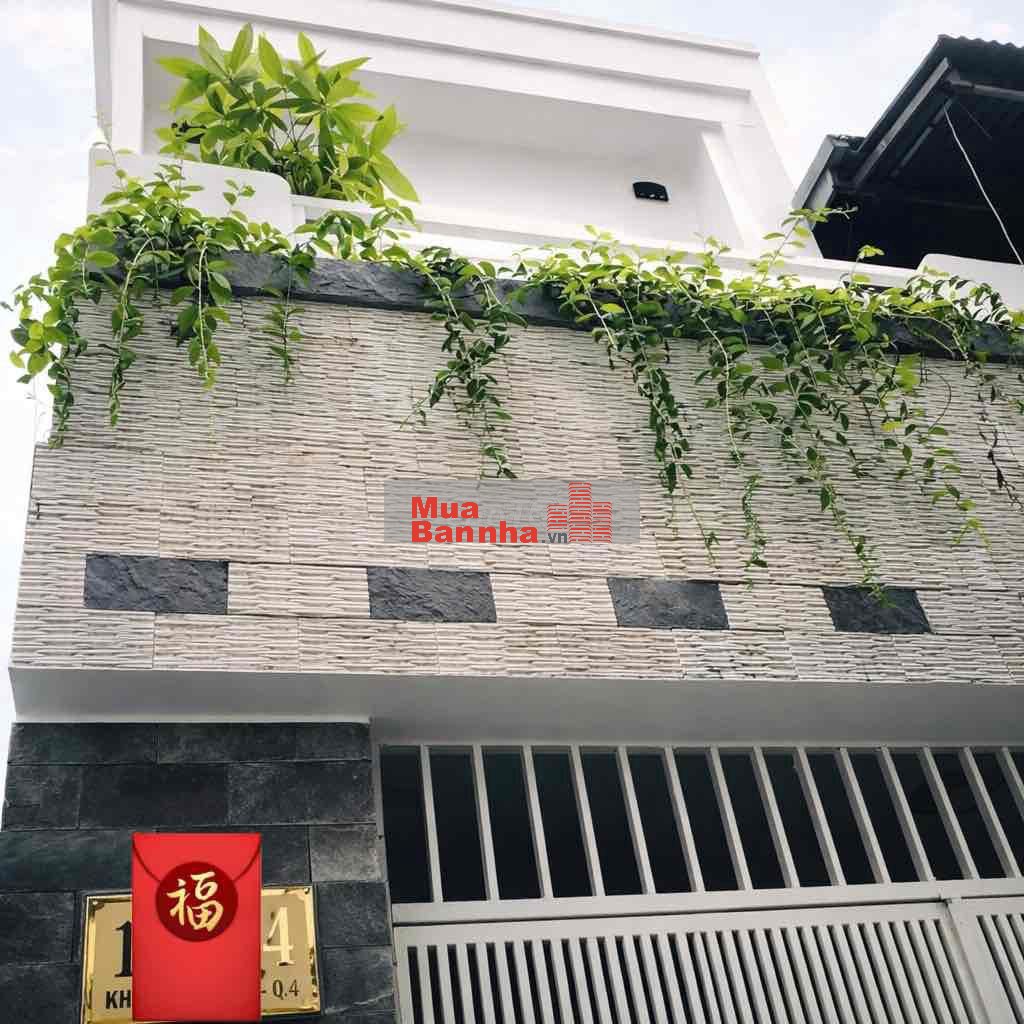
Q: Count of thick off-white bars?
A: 14